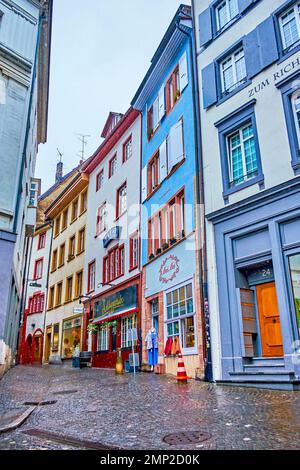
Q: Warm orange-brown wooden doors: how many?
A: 1